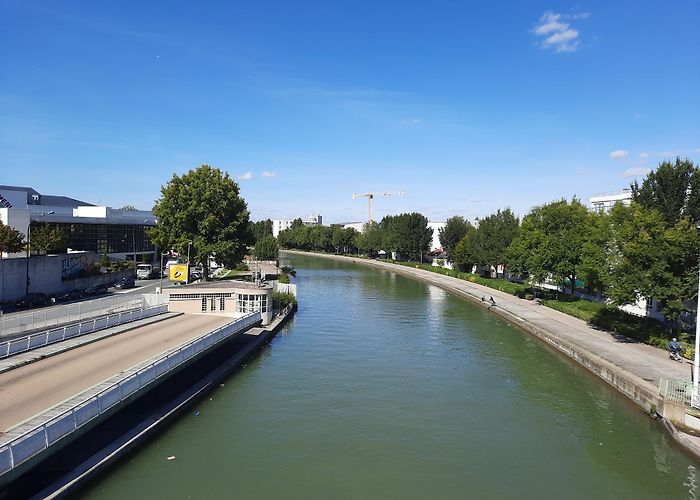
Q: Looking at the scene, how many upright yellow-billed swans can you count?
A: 0